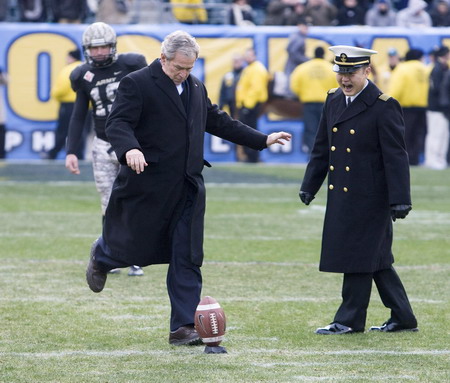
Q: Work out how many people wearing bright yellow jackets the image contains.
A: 5